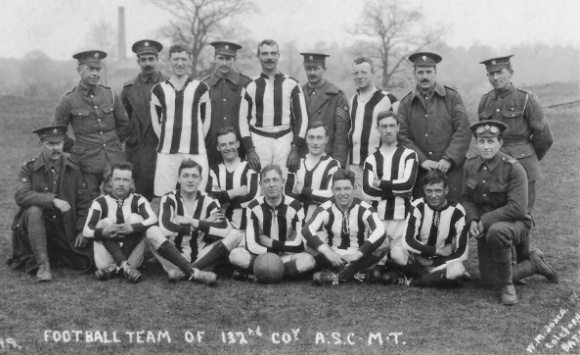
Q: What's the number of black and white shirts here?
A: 11